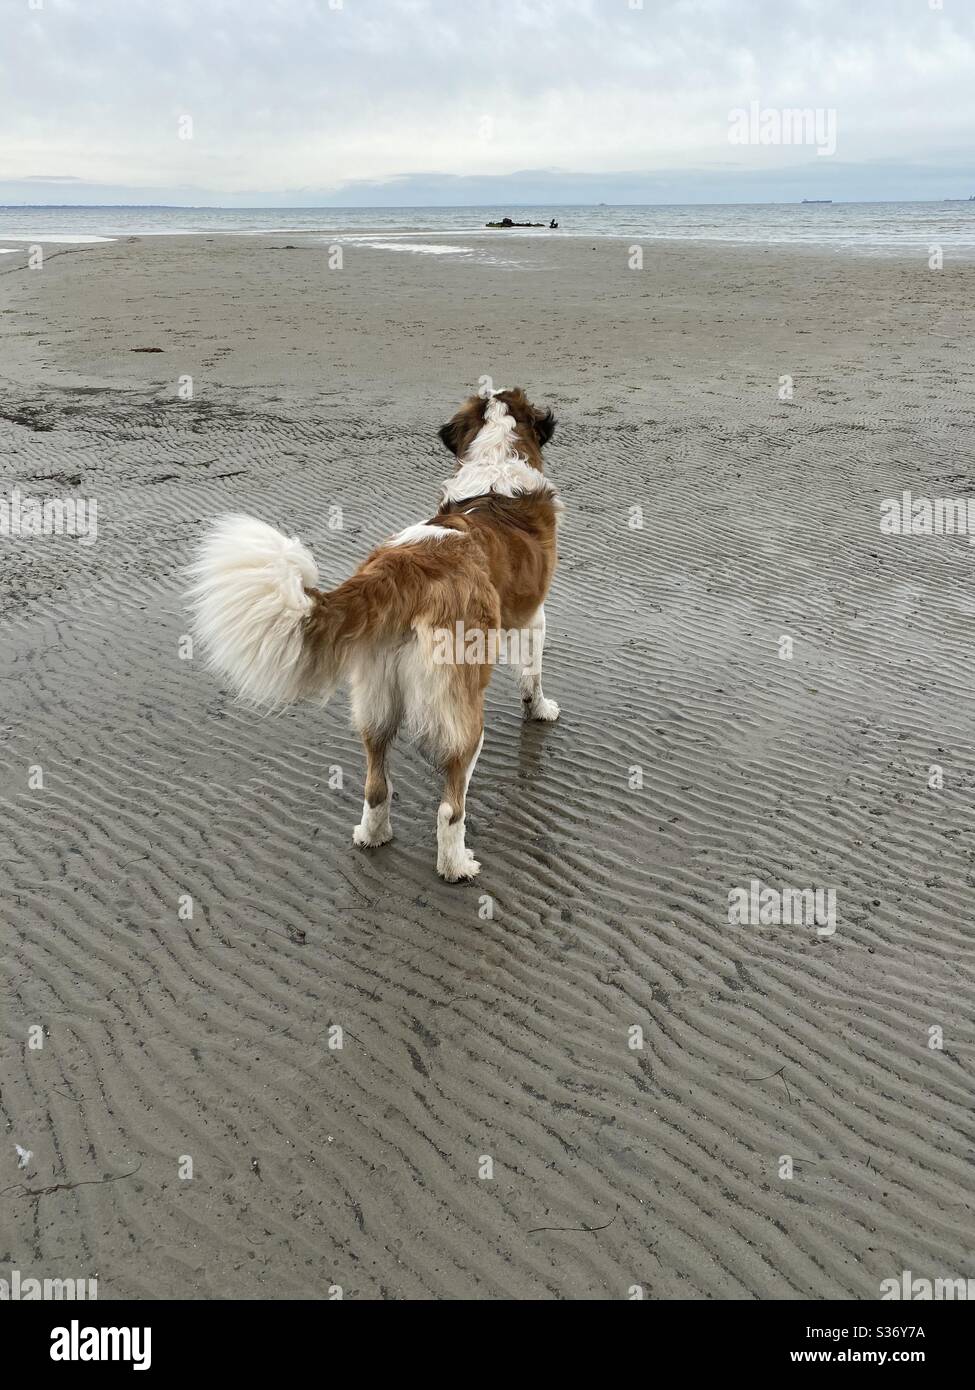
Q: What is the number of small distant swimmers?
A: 0